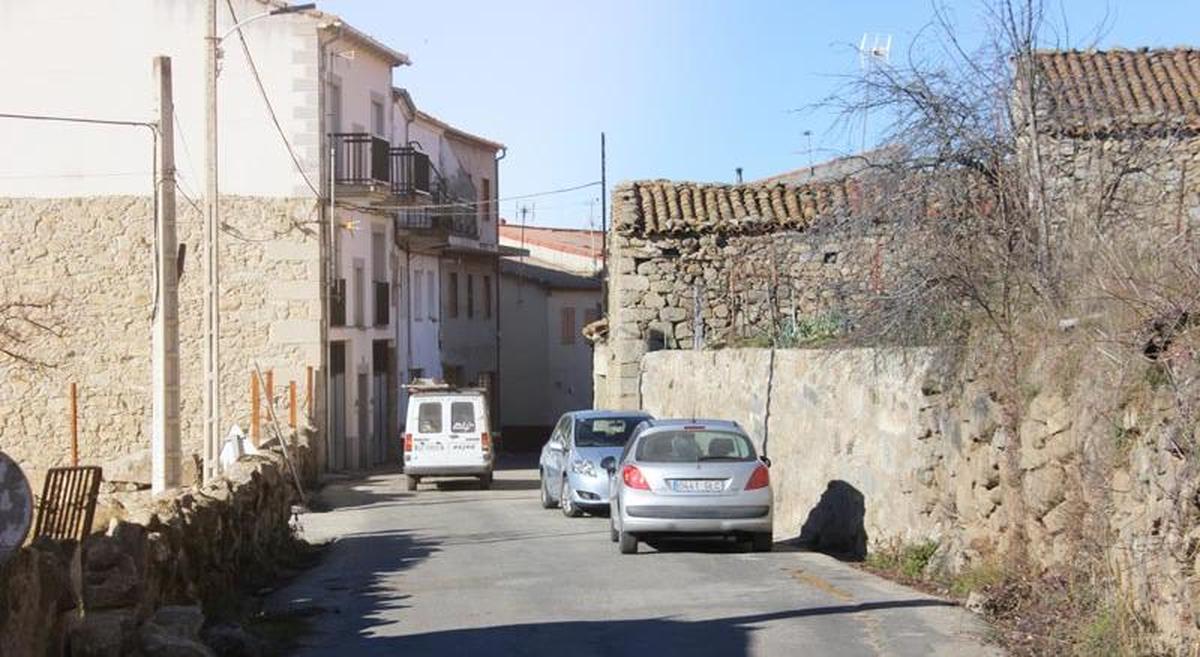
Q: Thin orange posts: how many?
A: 5